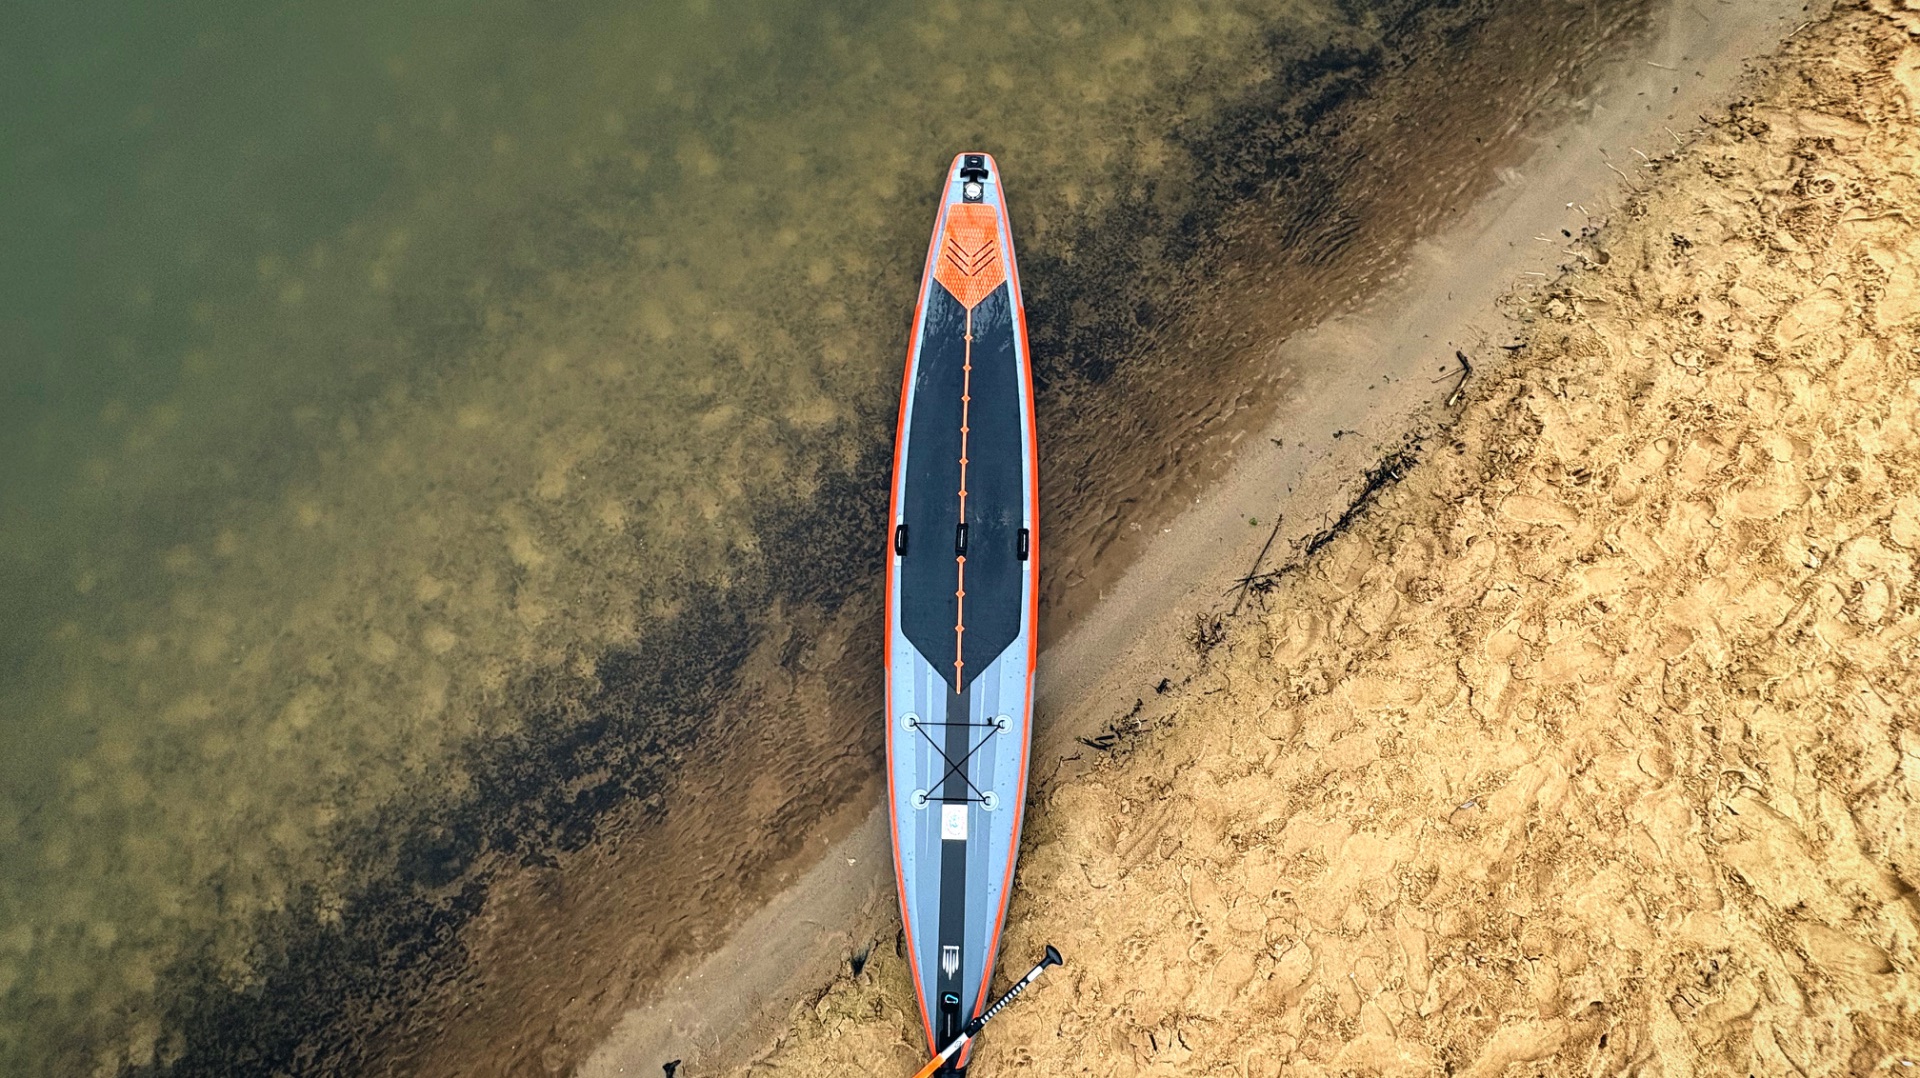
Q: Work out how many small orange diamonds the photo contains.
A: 10